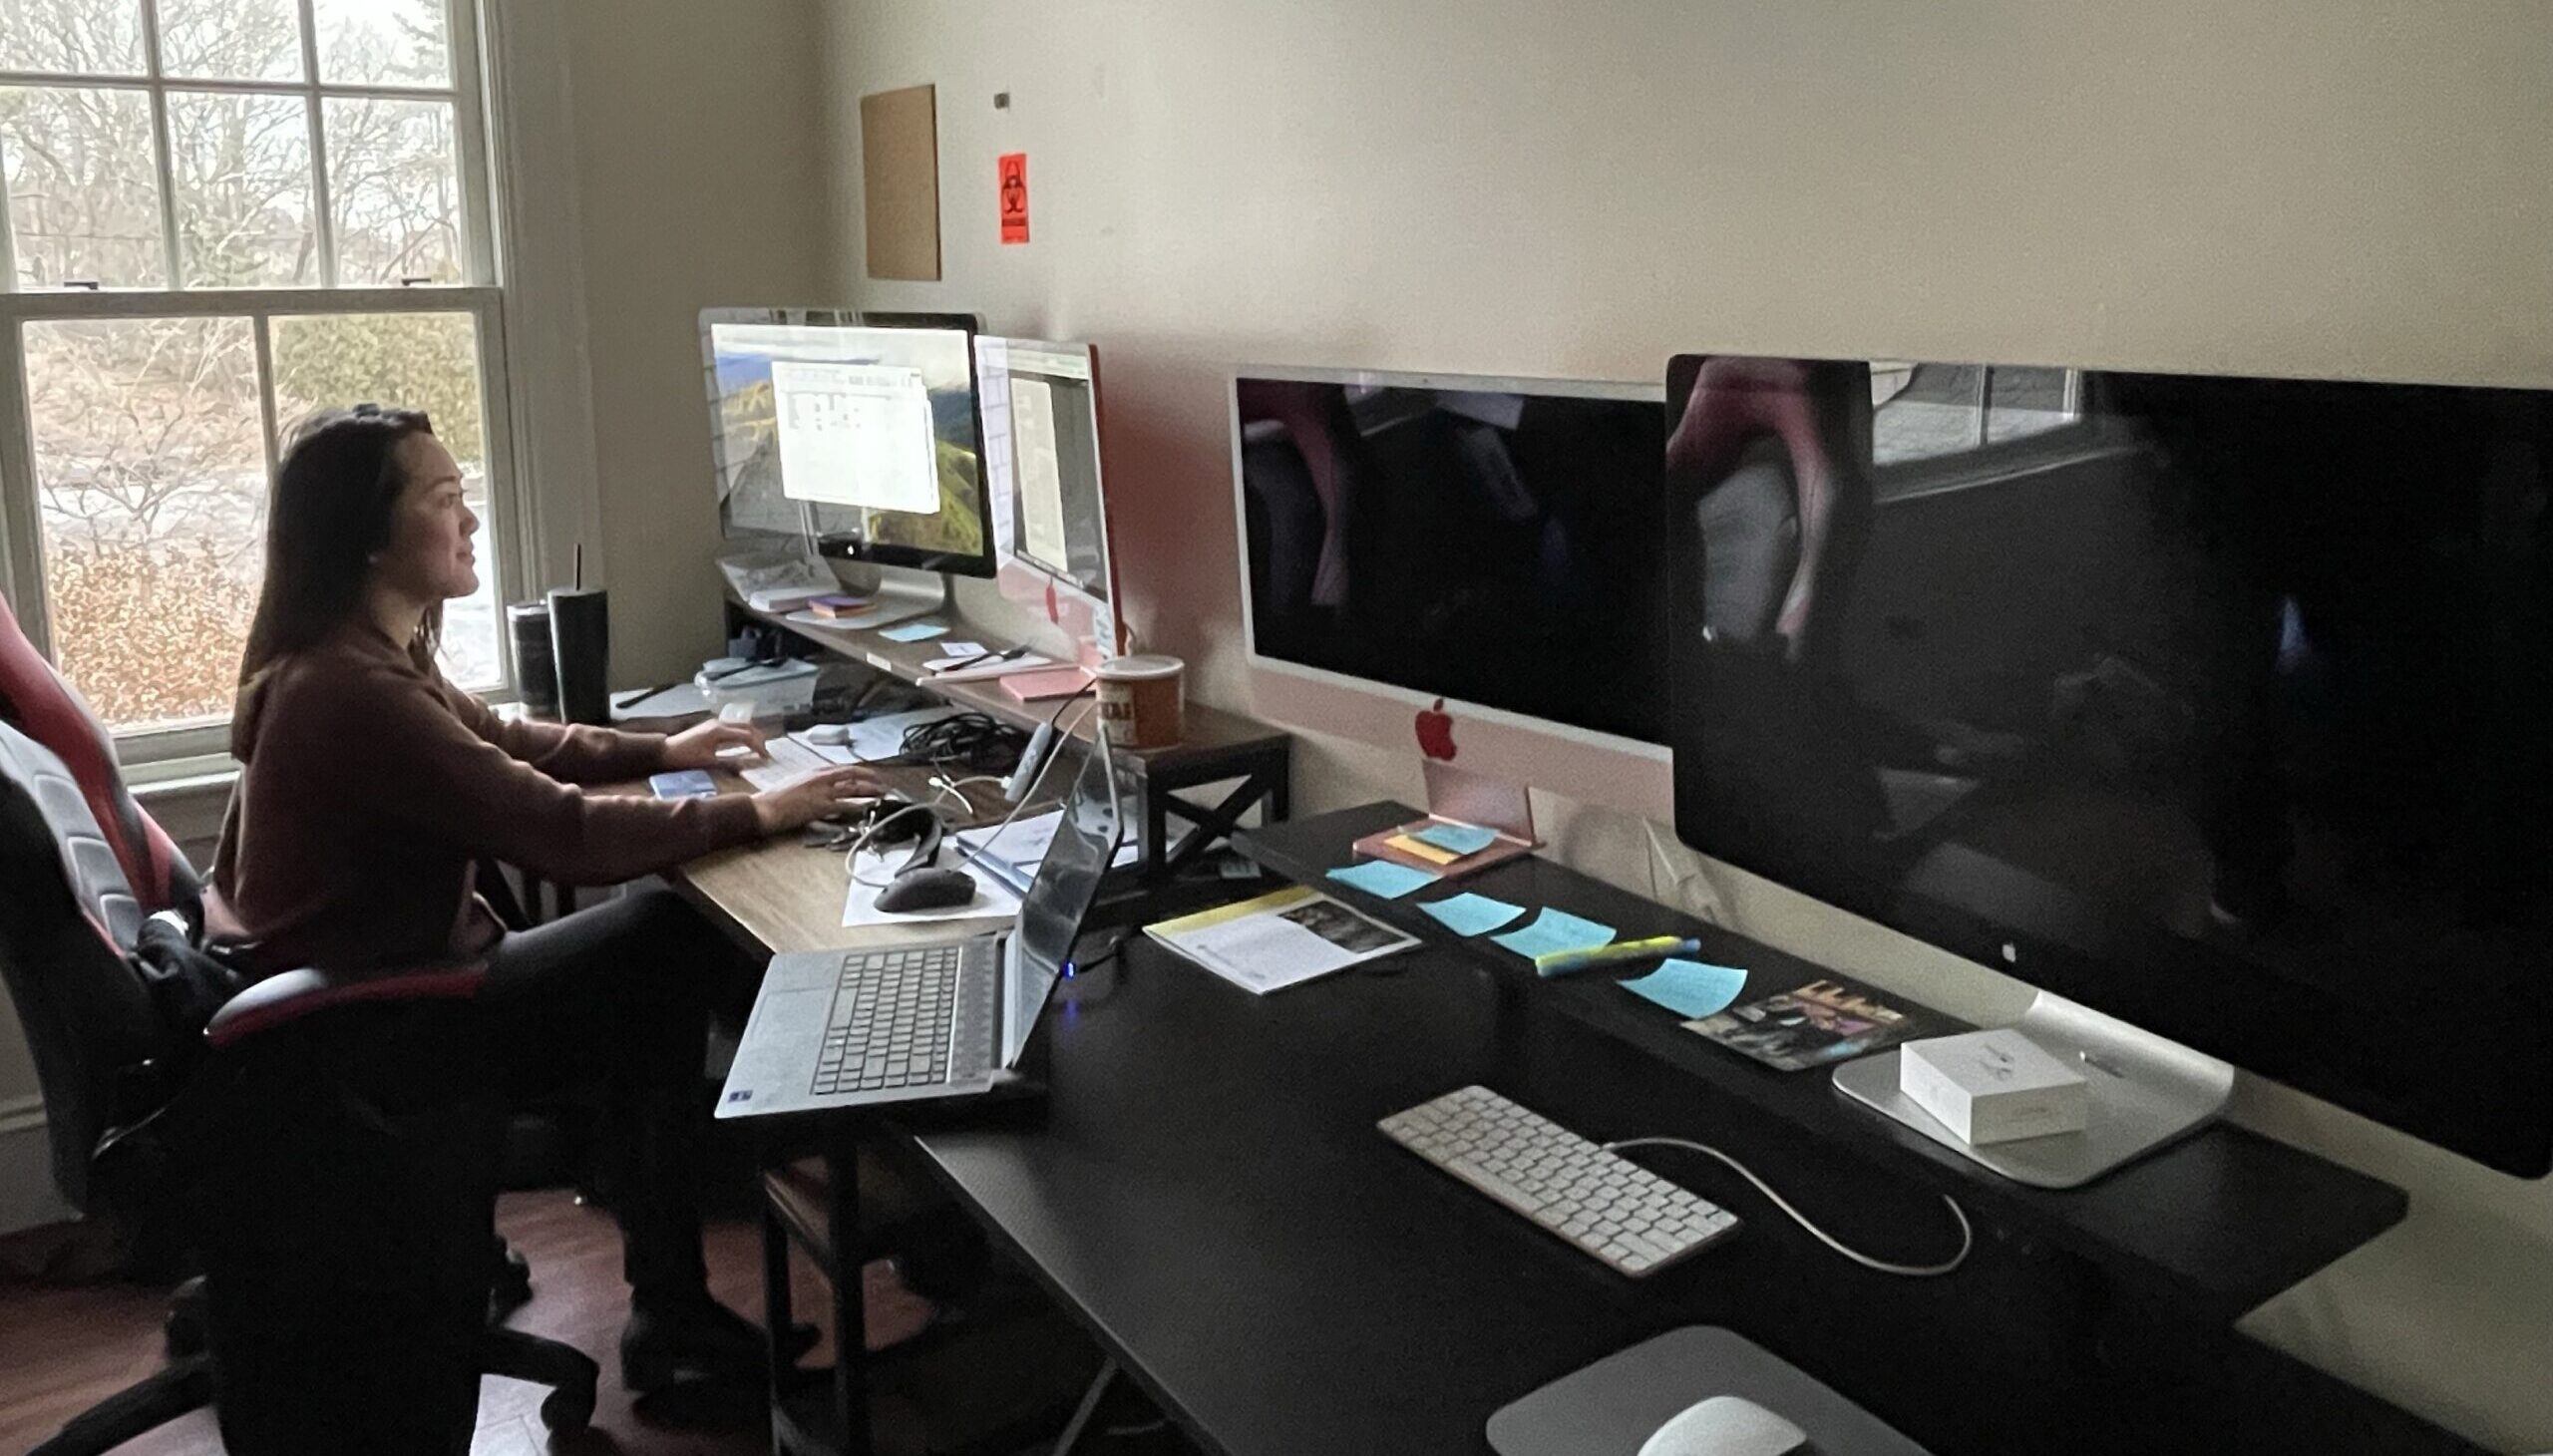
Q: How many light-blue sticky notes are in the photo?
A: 6